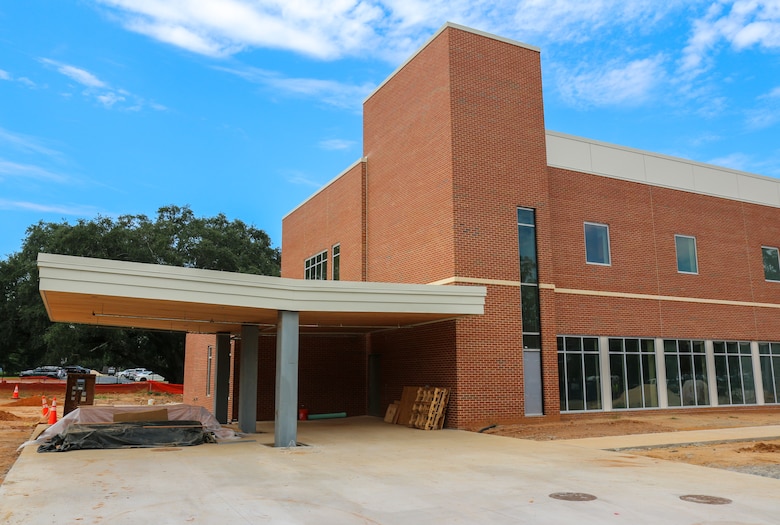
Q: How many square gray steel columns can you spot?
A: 3